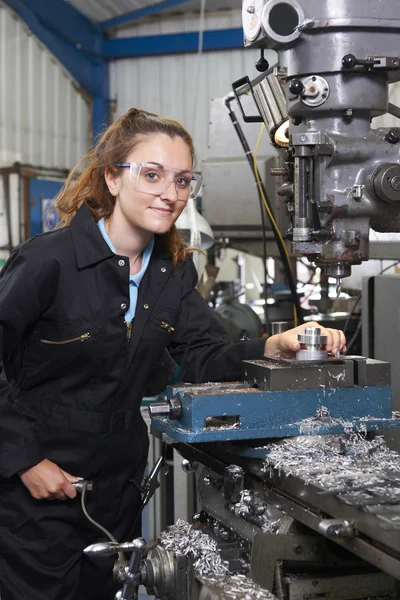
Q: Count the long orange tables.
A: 0